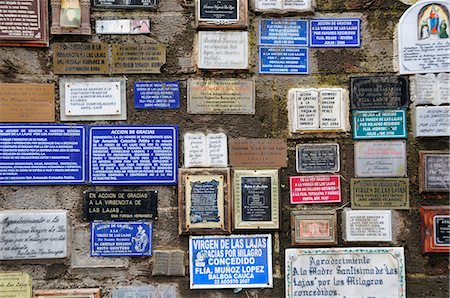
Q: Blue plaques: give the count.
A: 8